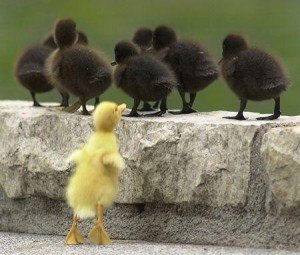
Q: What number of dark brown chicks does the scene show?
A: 7